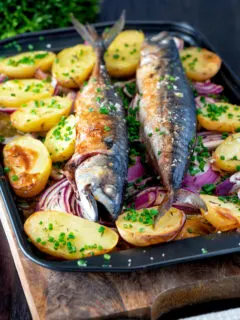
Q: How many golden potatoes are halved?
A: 13